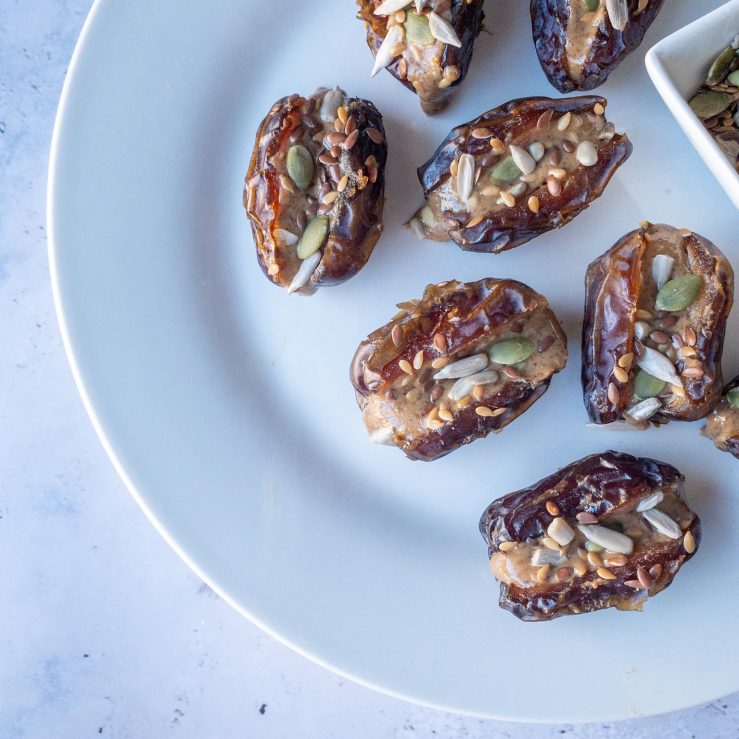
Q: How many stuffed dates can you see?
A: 8